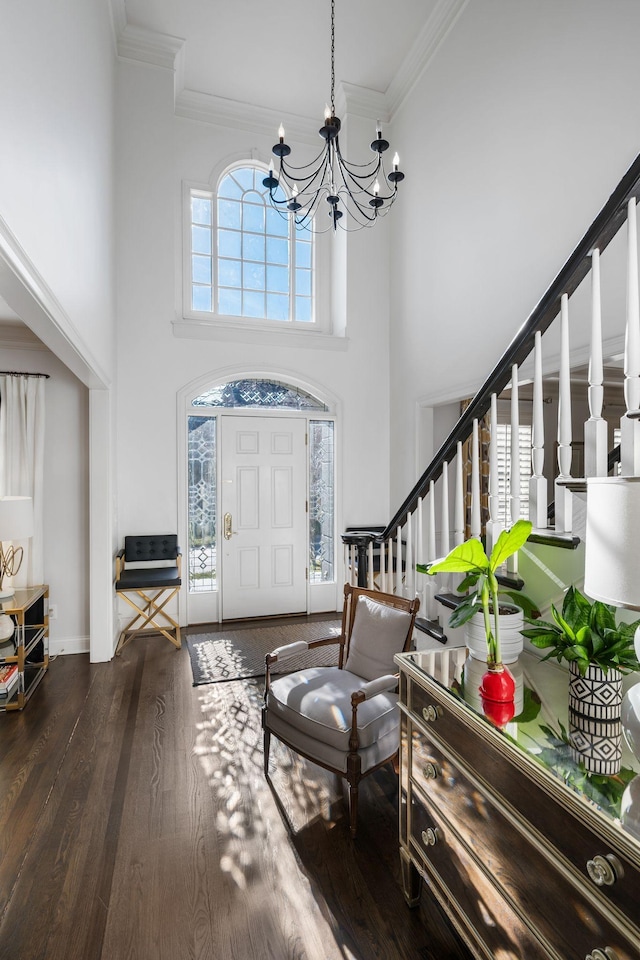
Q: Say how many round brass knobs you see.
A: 5